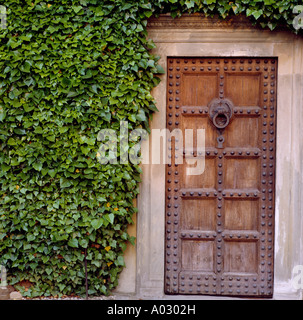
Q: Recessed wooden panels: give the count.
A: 10